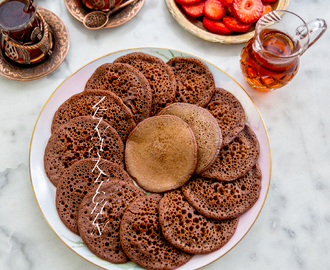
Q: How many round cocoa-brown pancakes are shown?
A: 14